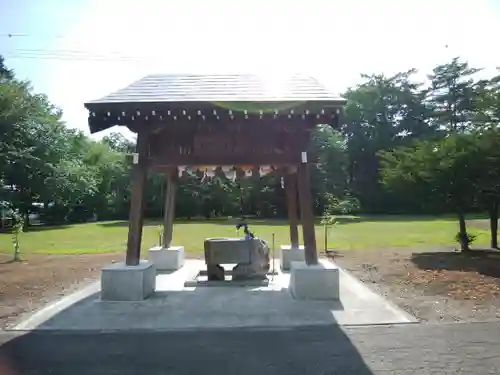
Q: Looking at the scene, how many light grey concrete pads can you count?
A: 4